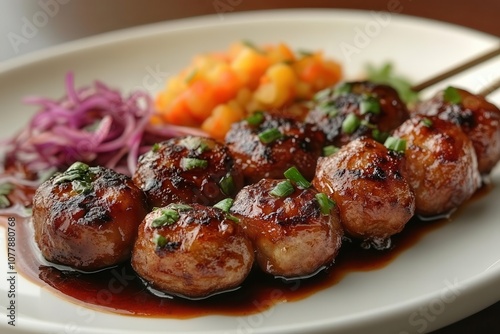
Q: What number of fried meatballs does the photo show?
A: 9